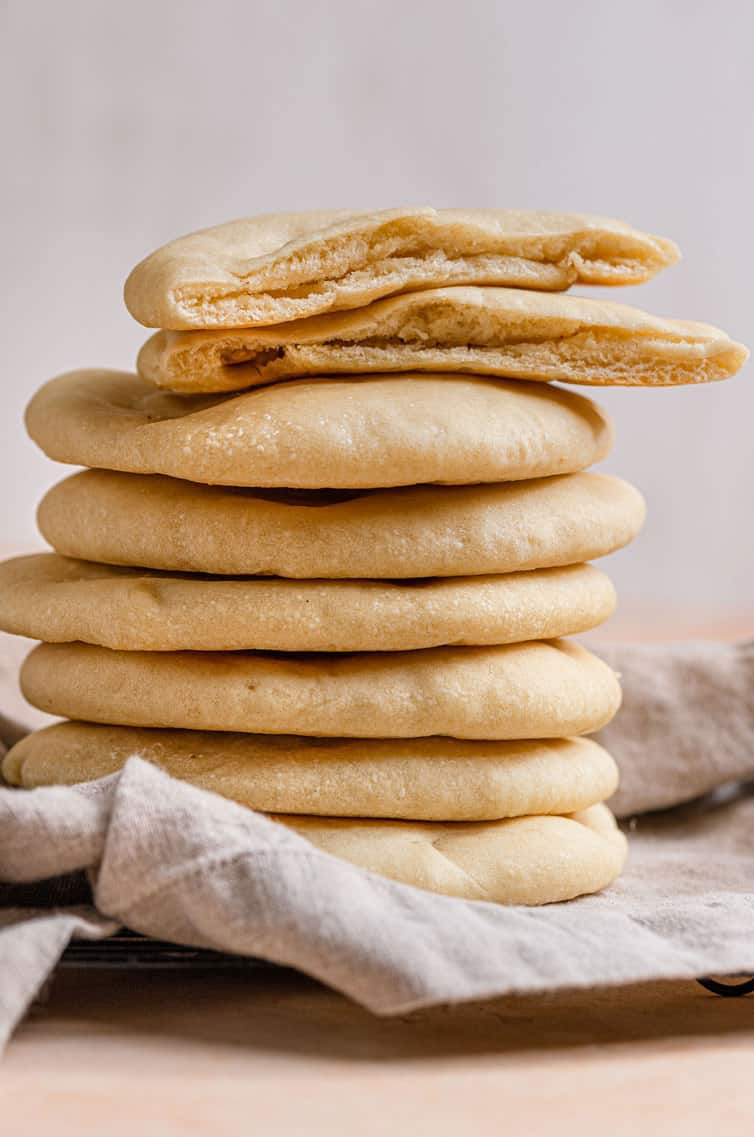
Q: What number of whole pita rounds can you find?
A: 6